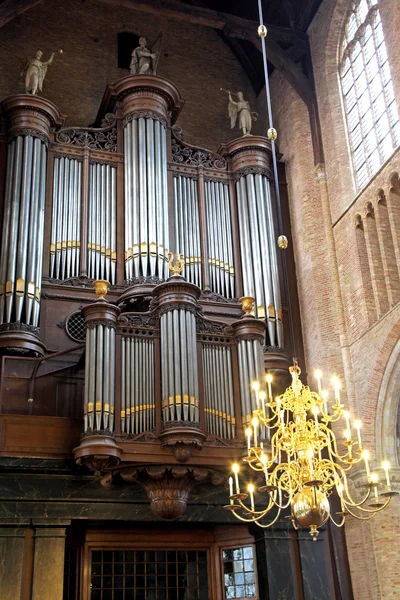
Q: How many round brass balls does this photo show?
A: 4